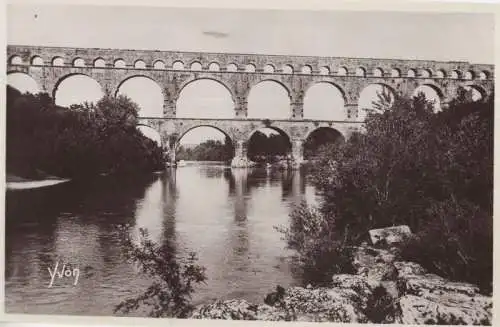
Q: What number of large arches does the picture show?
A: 13